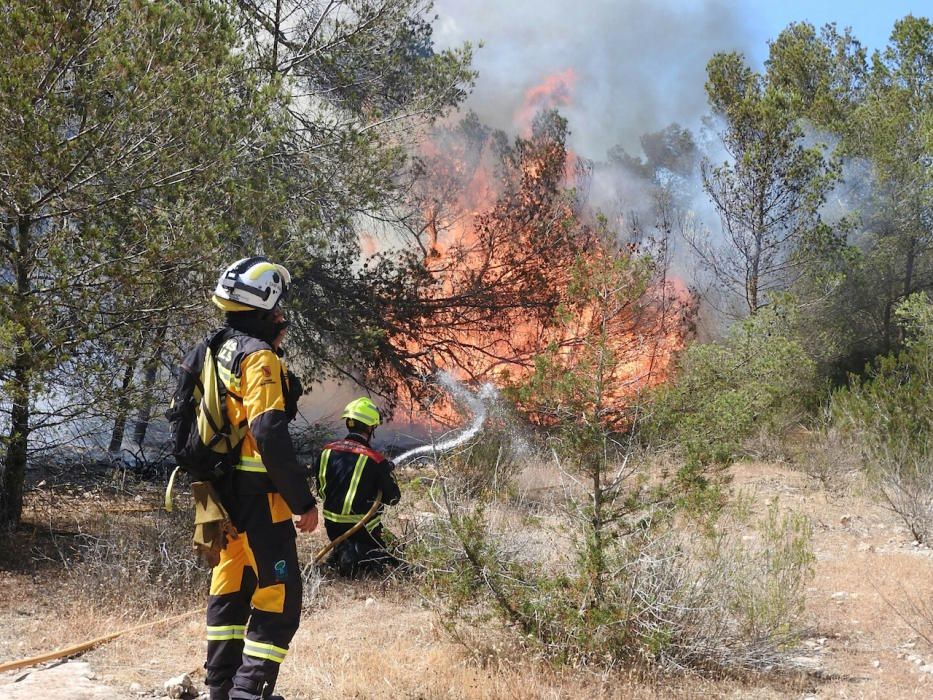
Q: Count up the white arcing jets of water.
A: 1